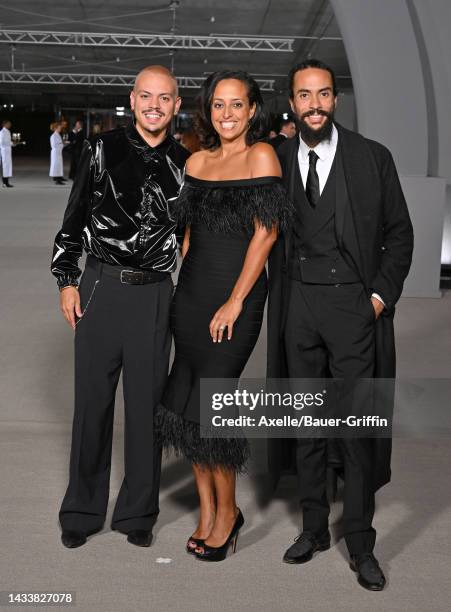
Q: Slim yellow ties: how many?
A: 0